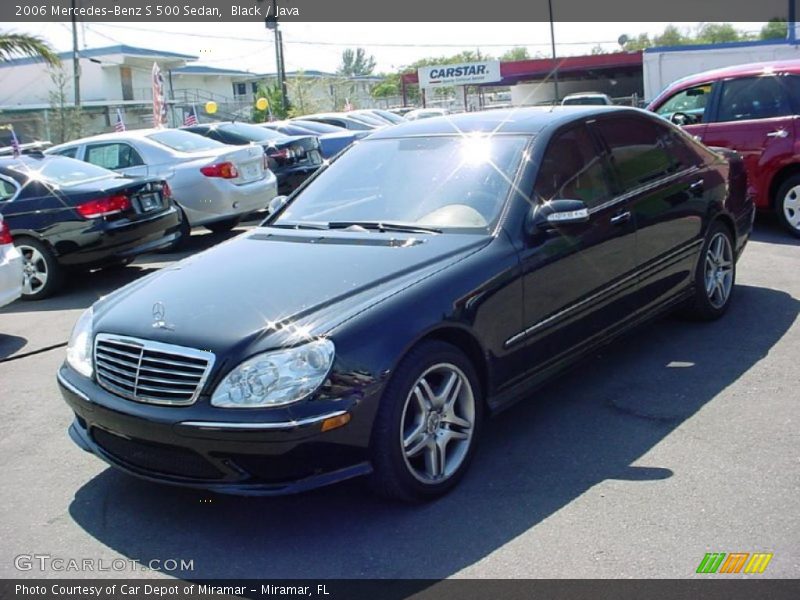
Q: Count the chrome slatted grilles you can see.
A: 1